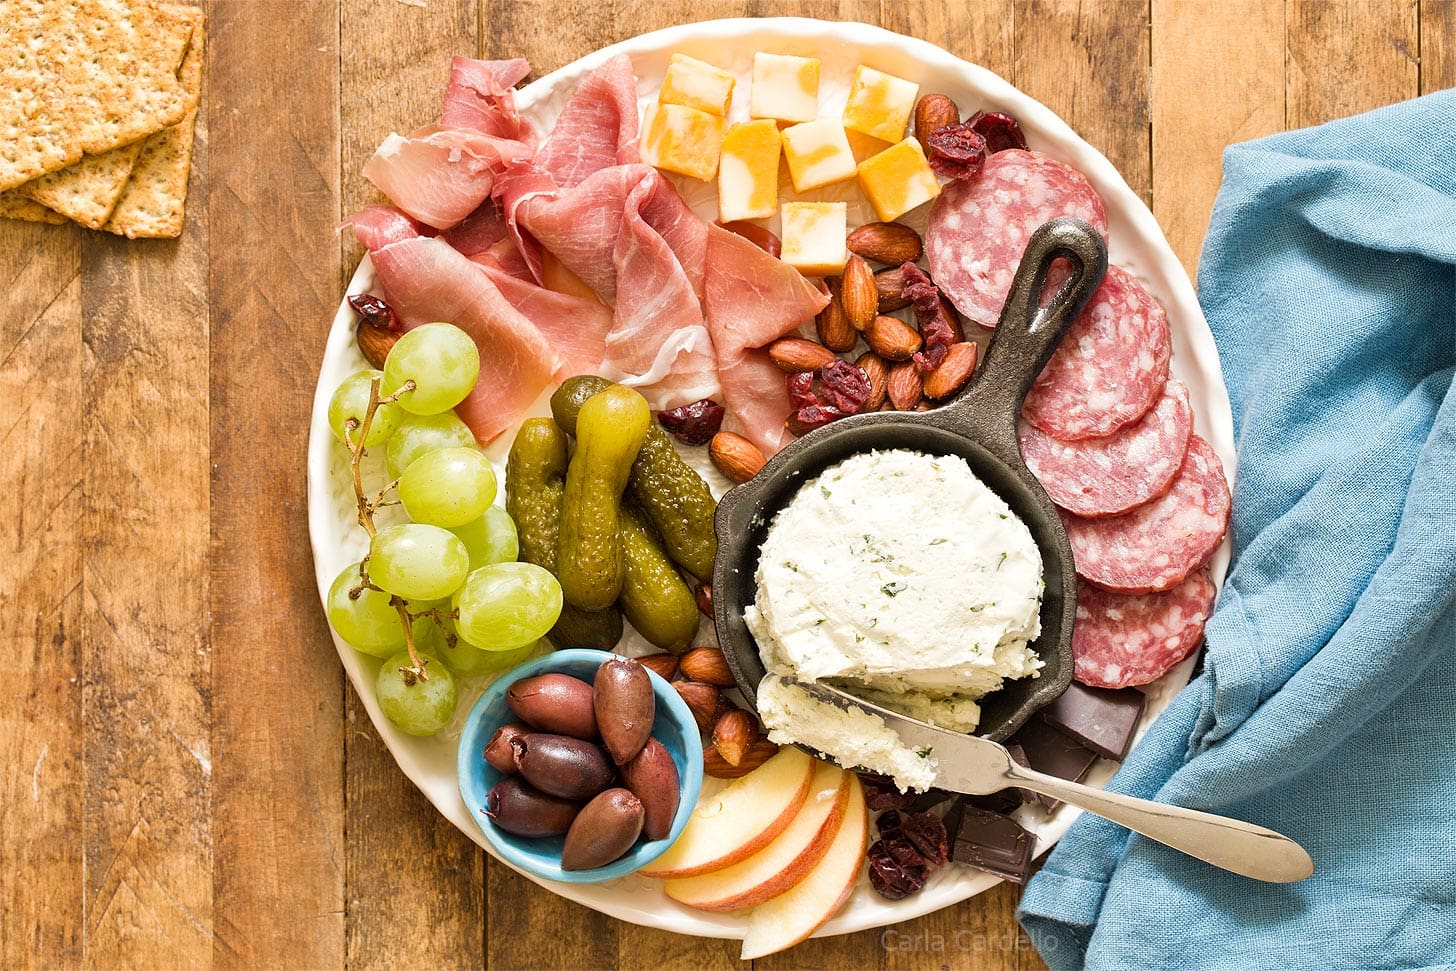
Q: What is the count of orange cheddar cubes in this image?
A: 8